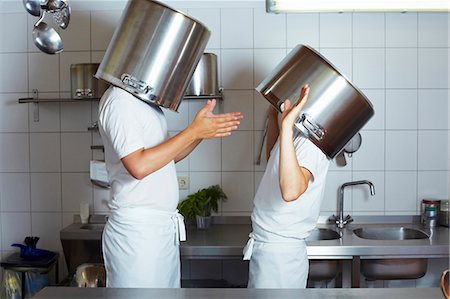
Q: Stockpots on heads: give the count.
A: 2